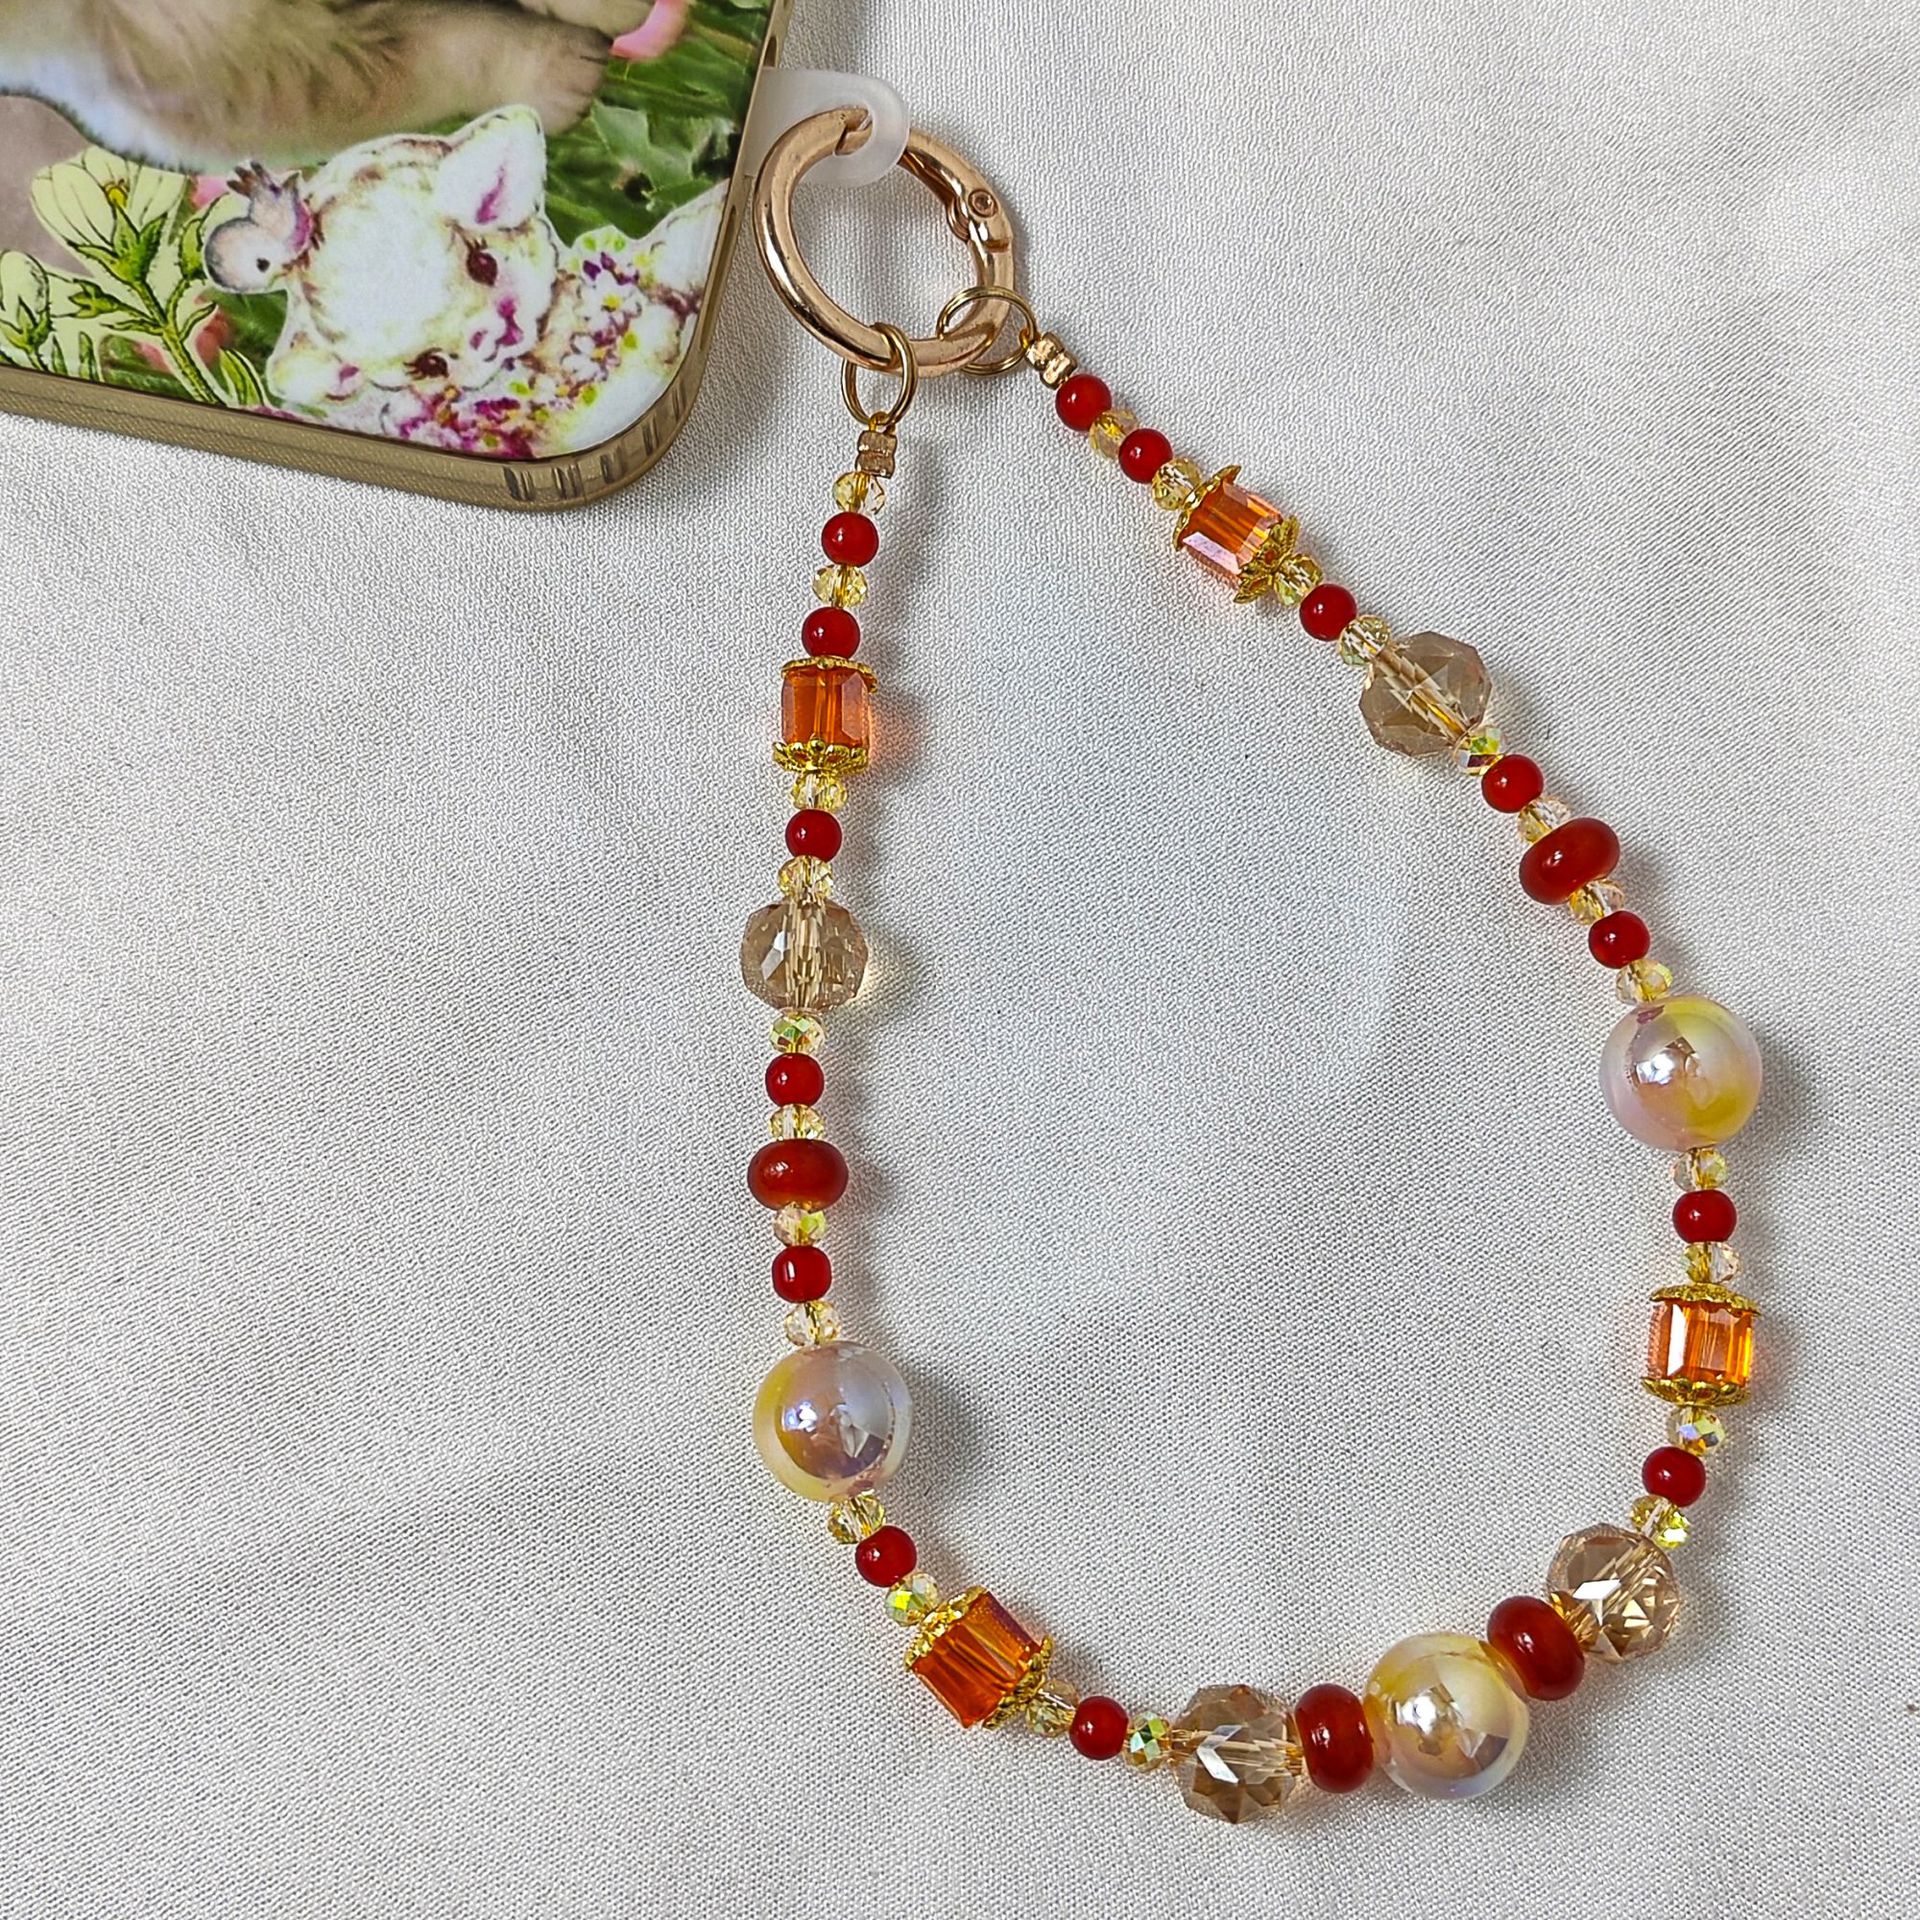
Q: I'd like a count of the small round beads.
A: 14